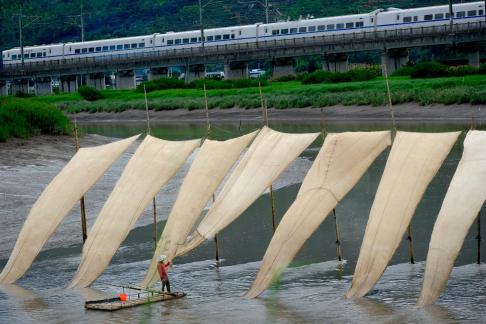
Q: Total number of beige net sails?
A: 7